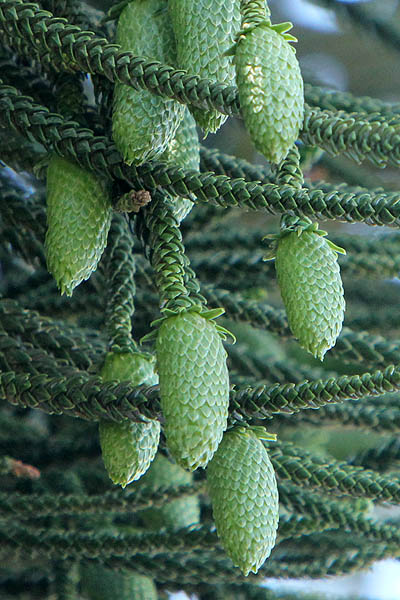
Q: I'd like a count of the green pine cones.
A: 9